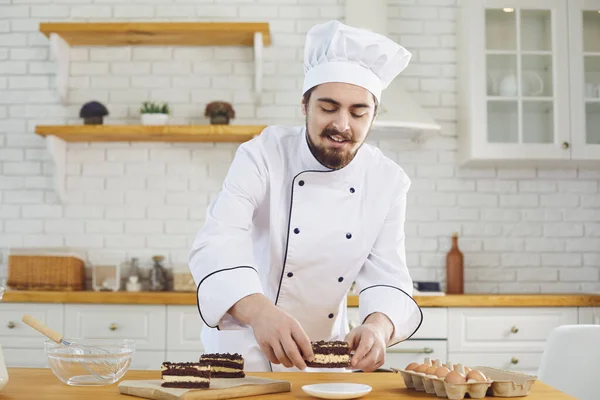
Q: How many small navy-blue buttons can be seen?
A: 7